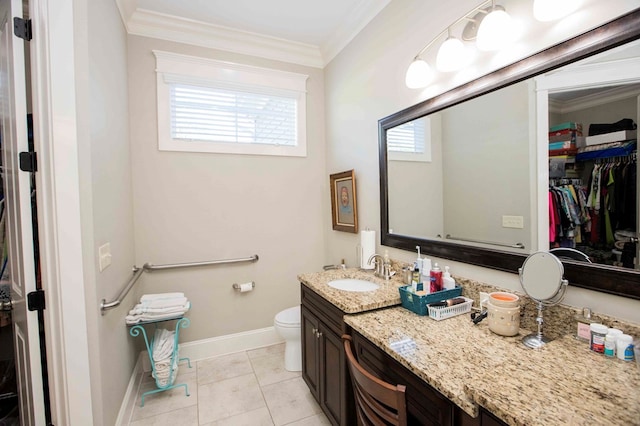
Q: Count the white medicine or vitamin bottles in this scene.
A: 4